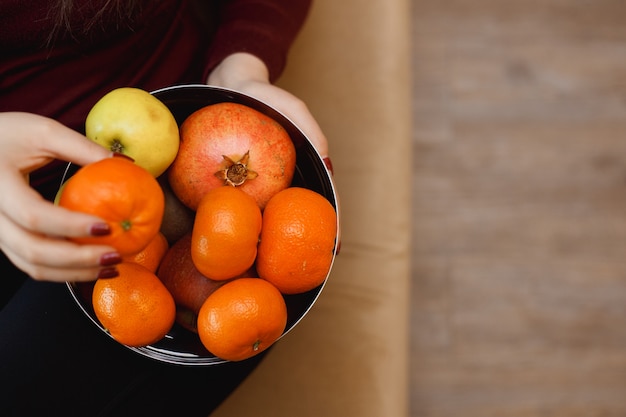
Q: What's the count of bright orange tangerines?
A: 6